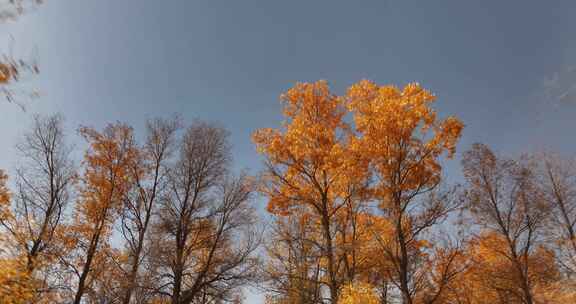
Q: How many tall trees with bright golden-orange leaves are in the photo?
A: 2